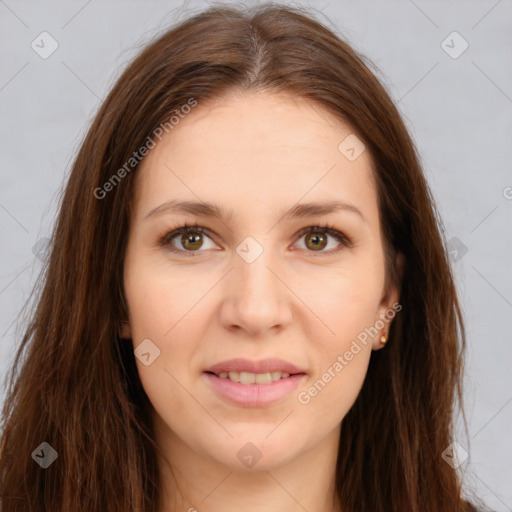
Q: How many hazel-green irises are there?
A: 2